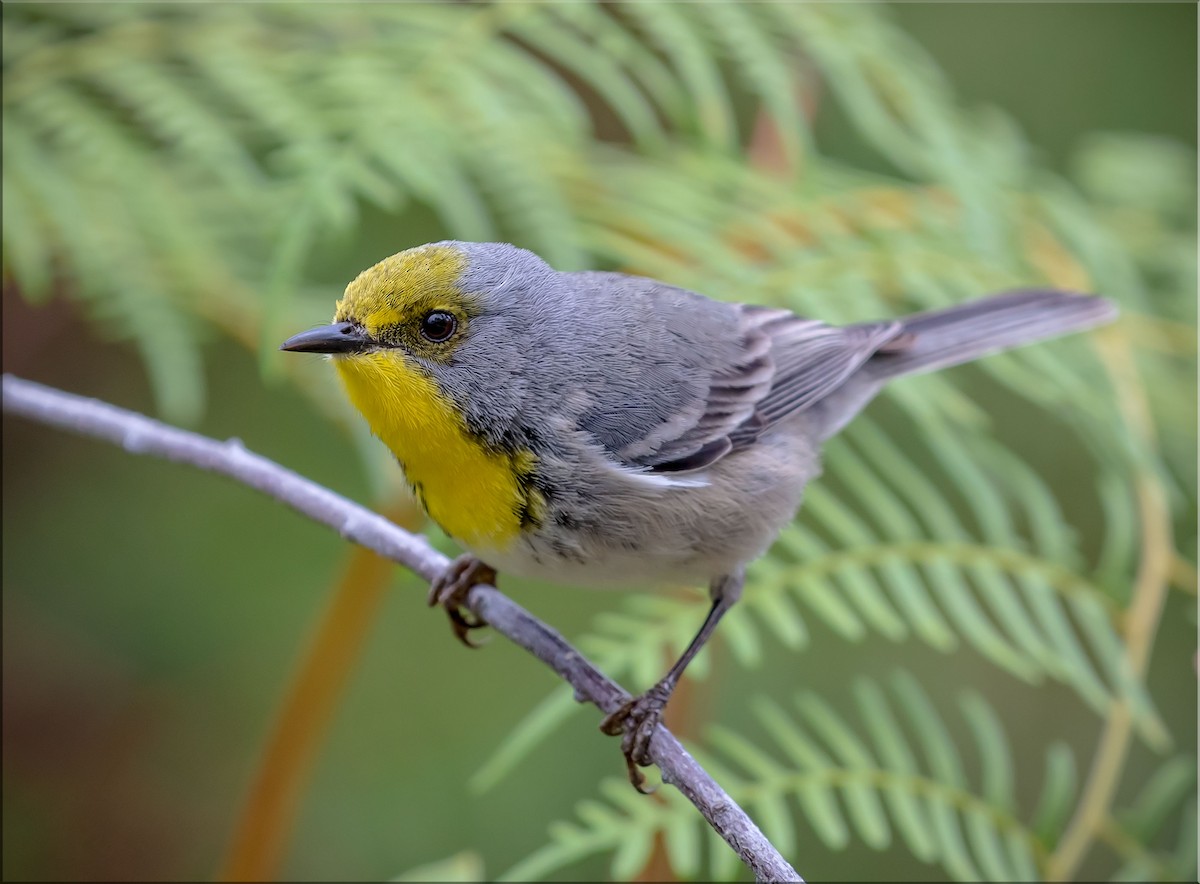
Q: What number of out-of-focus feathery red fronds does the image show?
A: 0